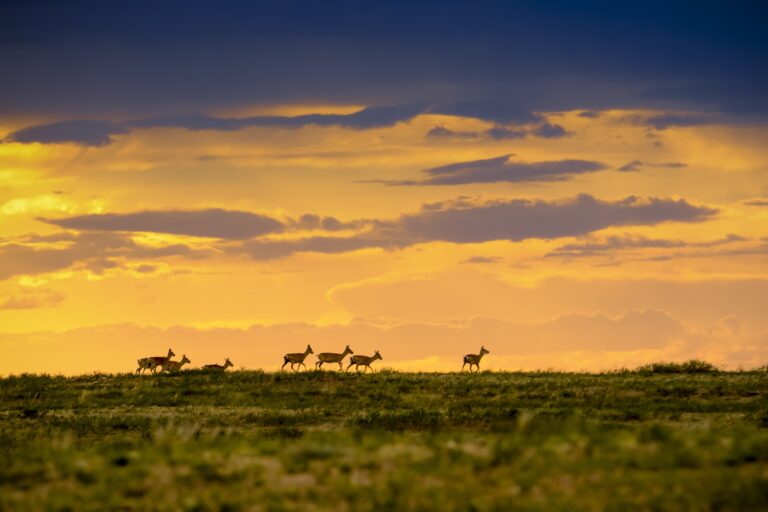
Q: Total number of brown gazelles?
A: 7